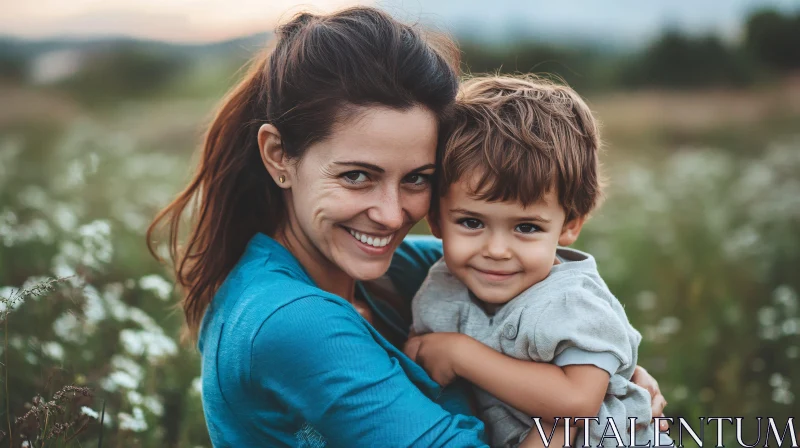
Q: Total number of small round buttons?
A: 1